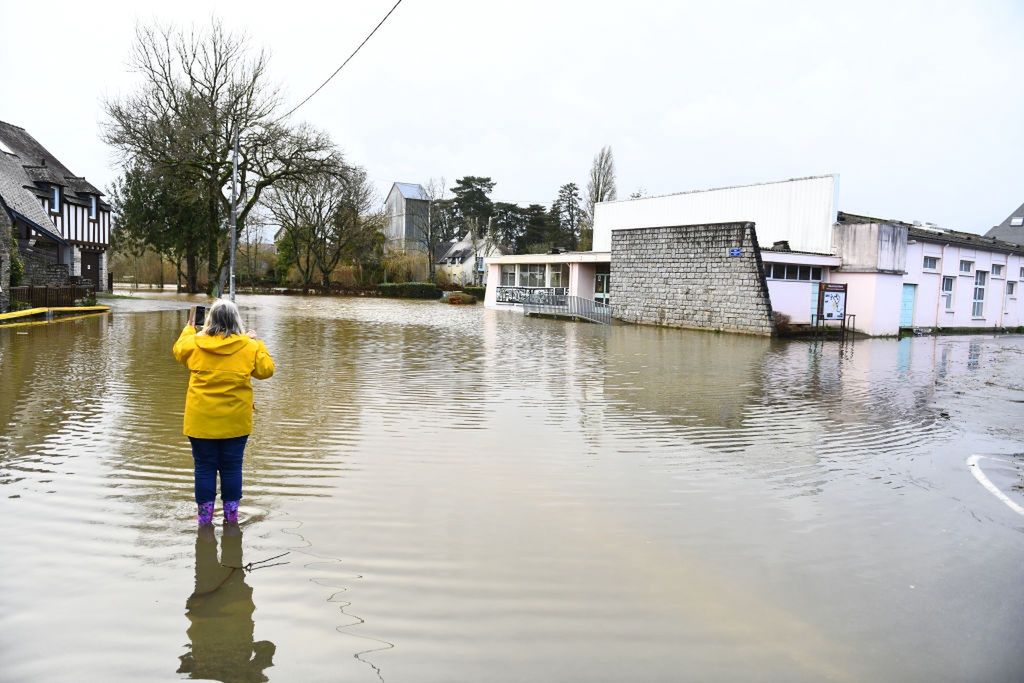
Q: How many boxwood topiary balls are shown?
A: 0